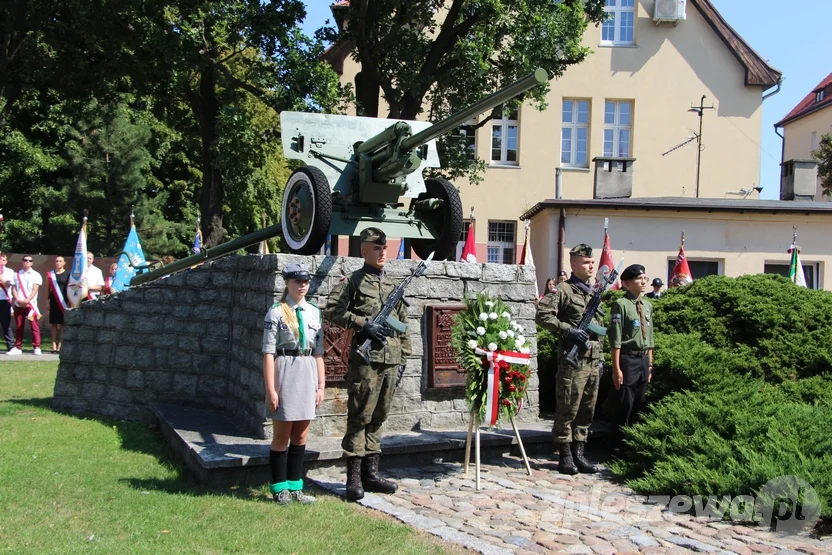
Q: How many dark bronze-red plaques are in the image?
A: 2